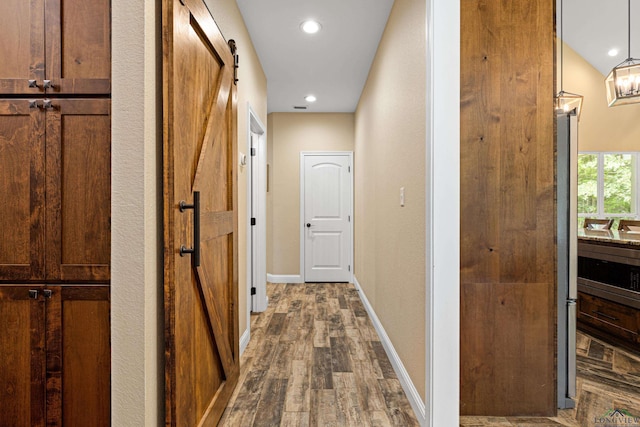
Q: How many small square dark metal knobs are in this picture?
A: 6